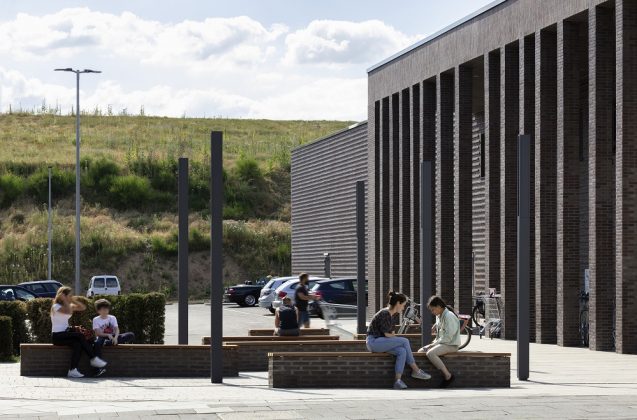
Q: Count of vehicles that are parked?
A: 7